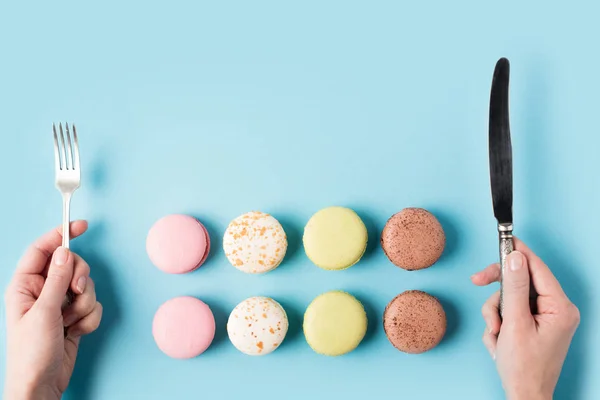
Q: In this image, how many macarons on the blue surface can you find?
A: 8